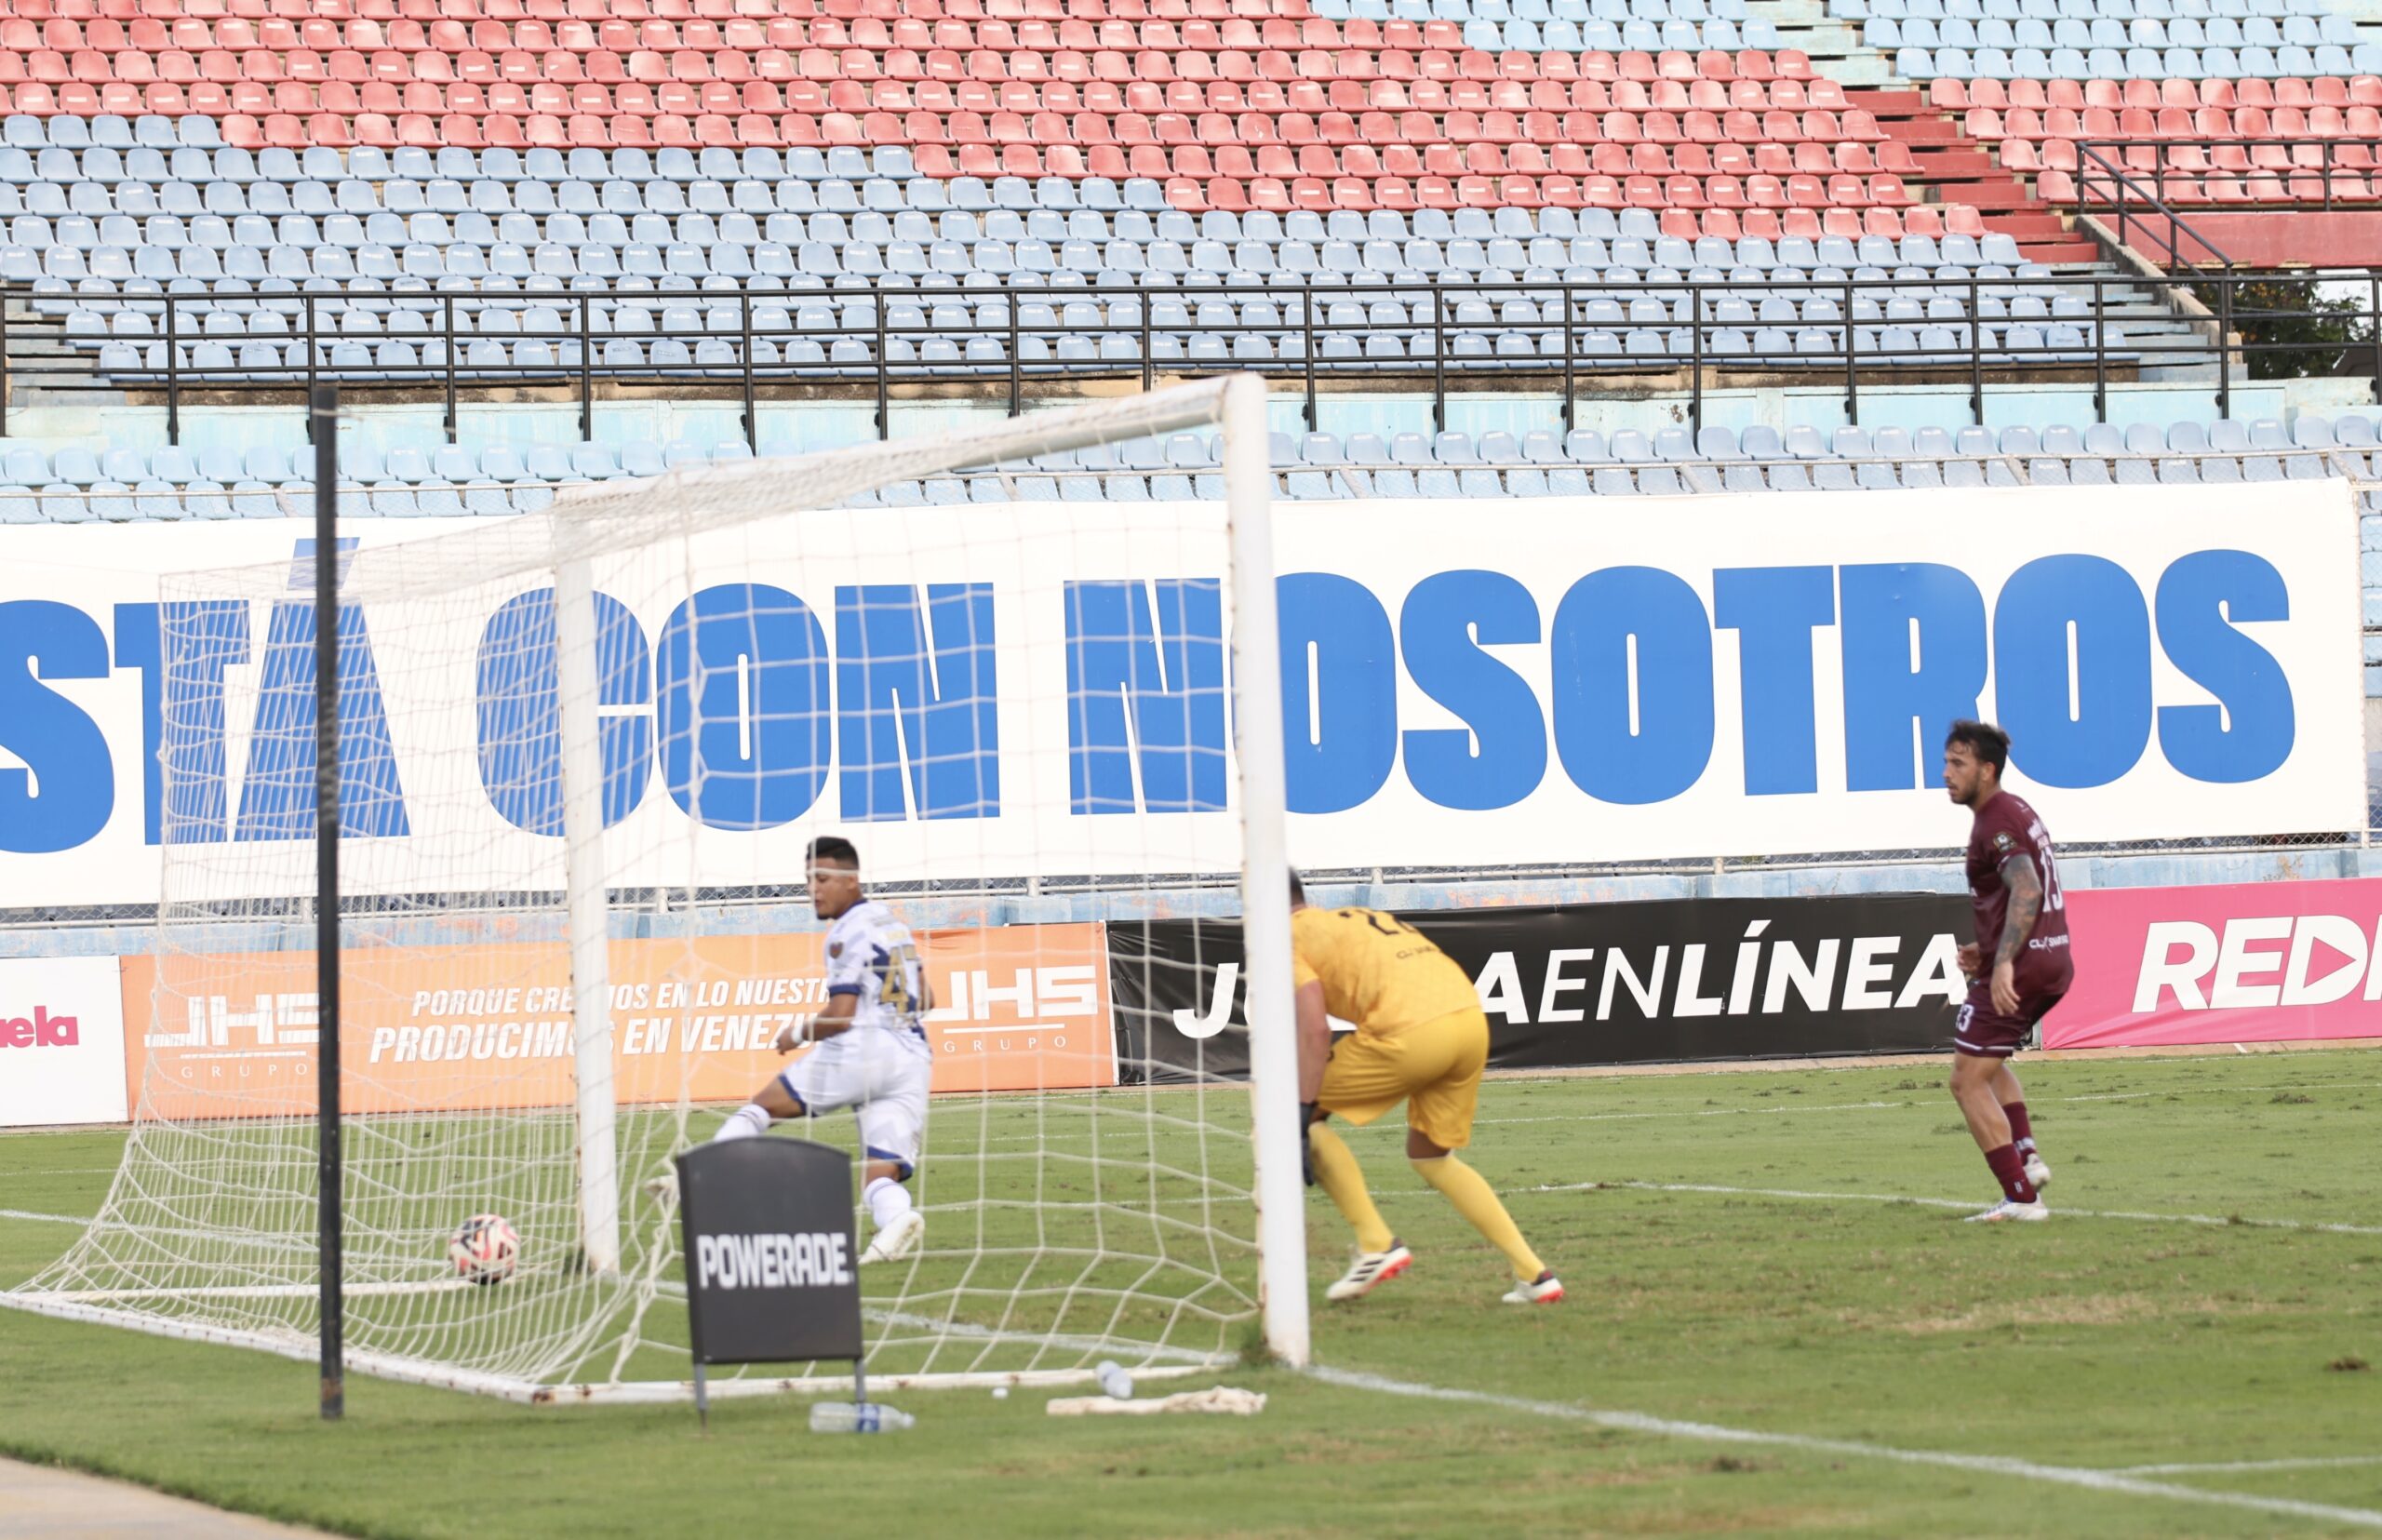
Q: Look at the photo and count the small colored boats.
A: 0